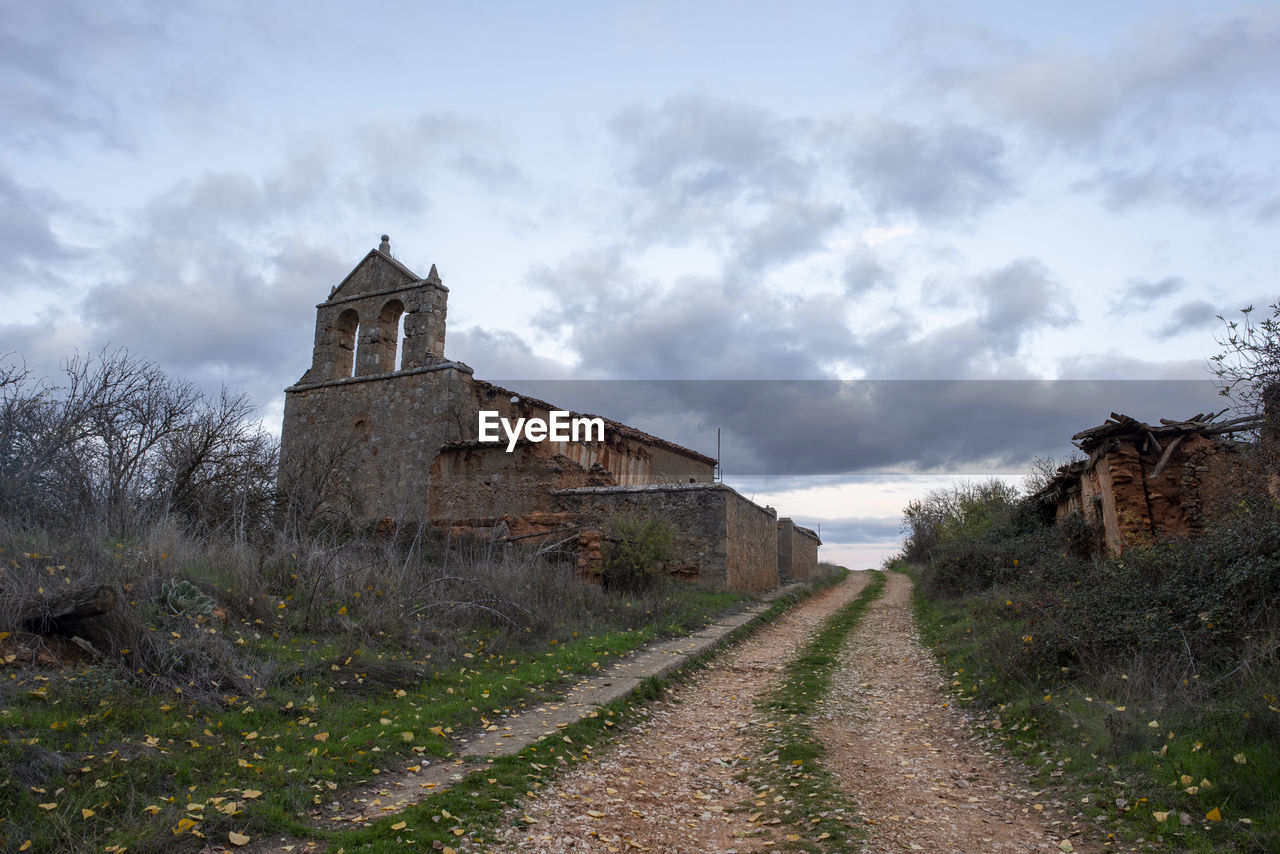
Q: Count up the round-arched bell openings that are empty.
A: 2